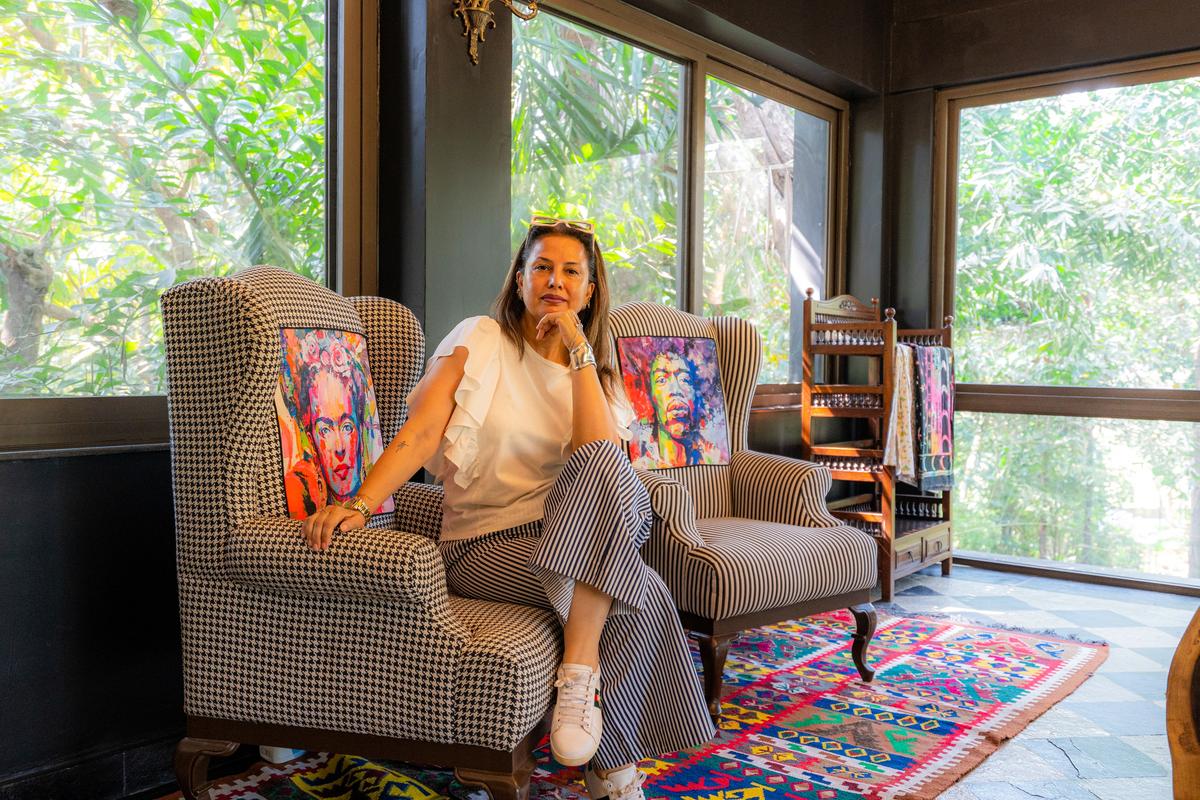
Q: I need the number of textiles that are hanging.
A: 2